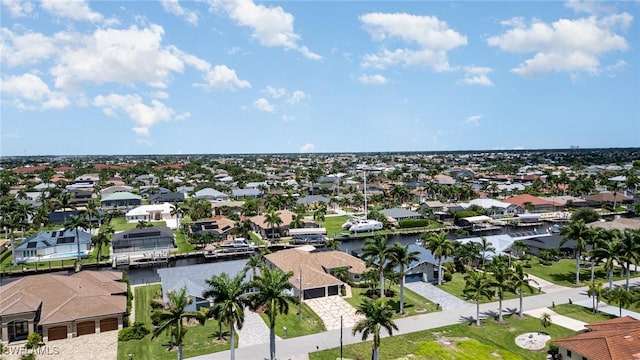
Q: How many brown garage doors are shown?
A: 3